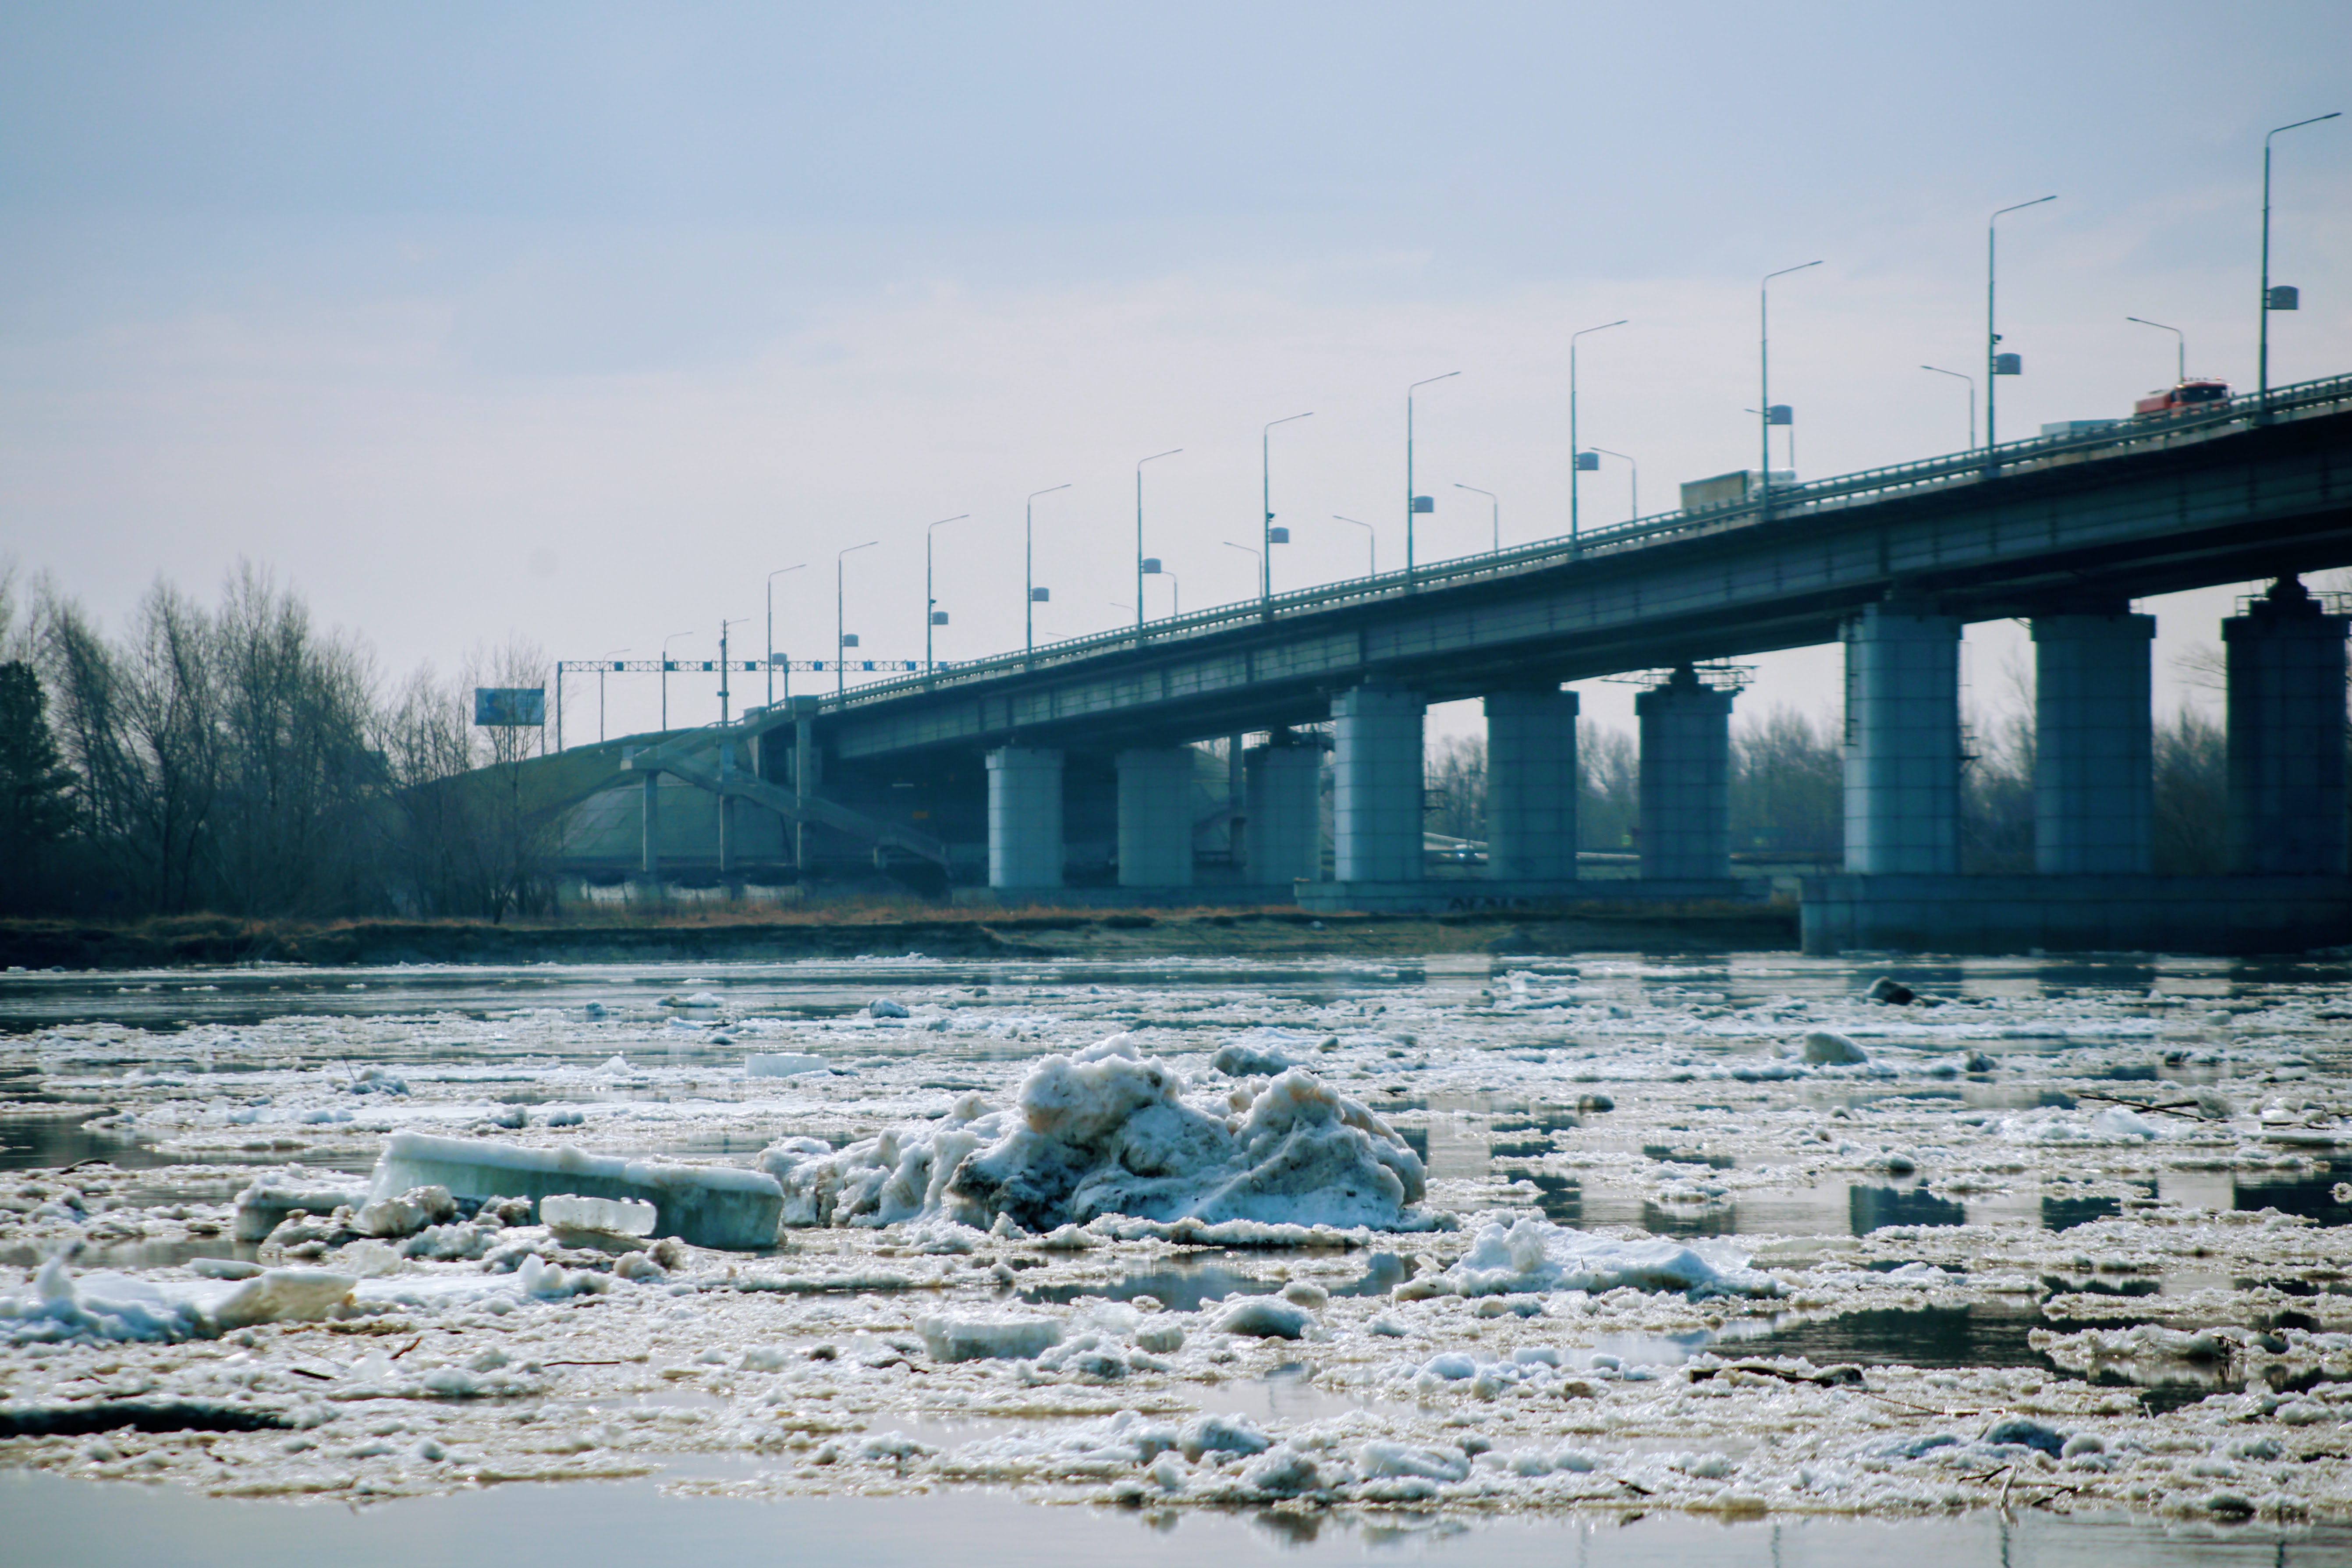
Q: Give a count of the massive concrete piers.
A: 9